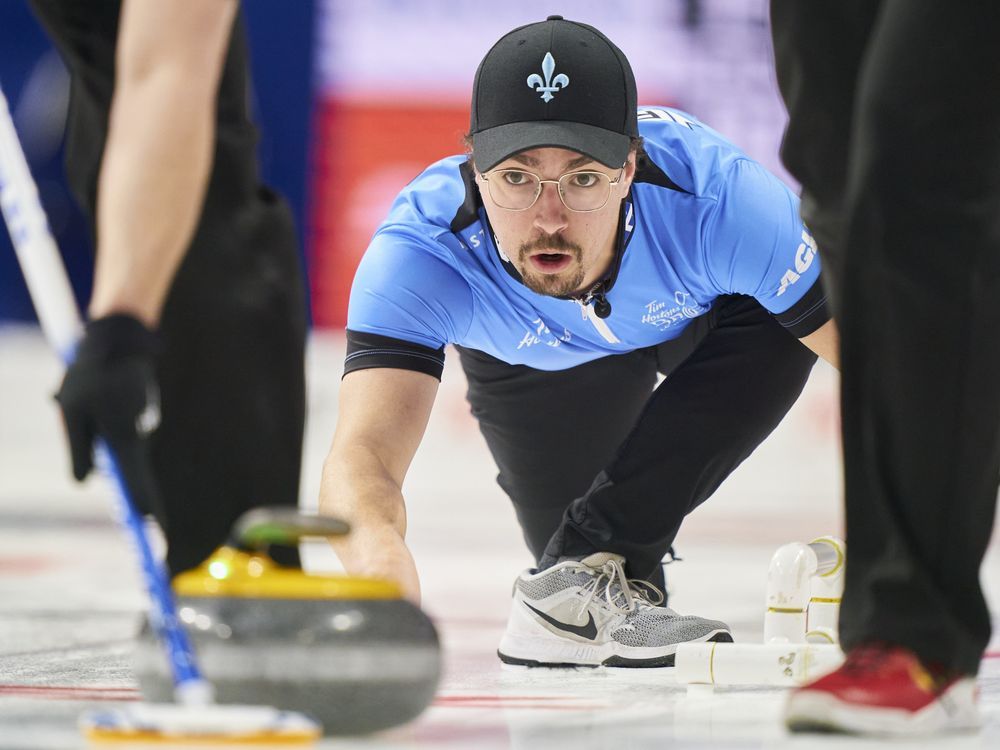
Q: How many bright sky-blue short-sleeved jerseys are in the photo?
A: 1